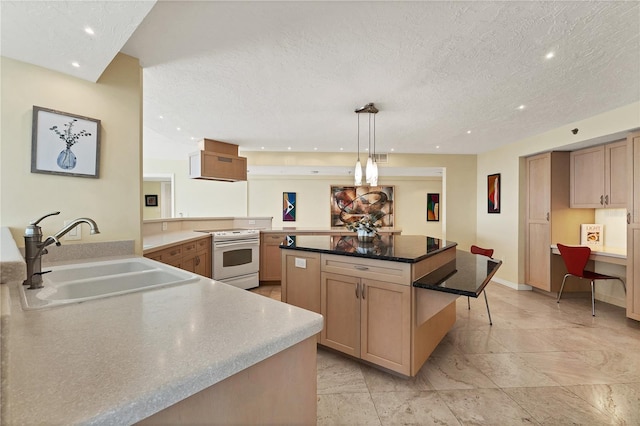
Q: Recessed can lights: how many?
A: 15